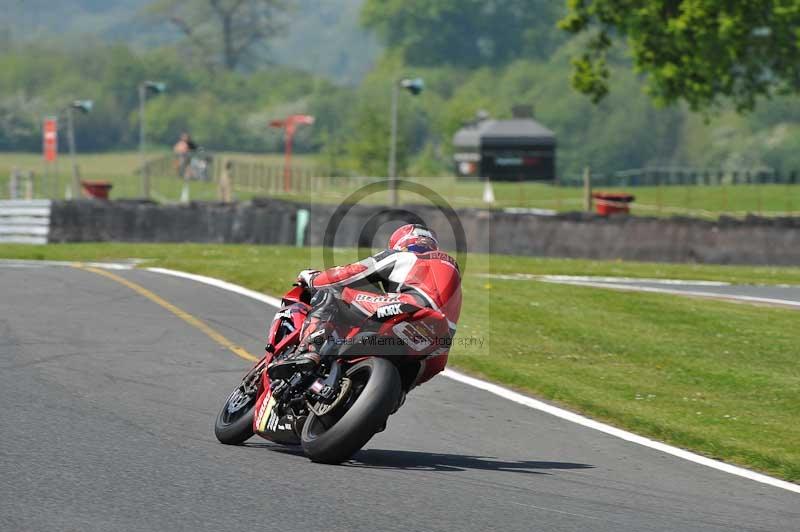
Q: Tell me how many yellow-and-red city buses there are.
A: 0